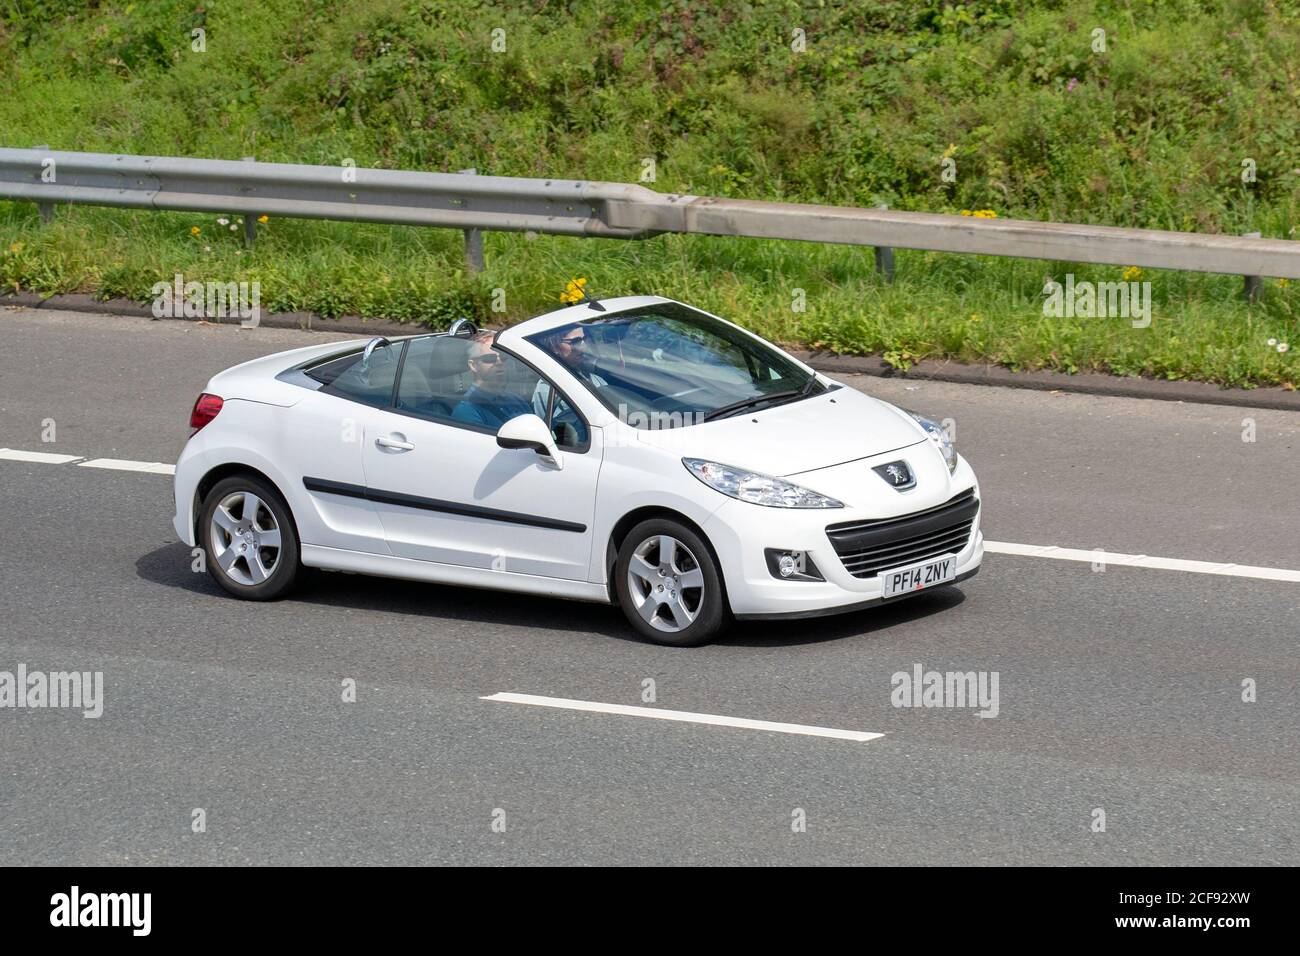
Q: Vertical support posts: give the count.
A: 5